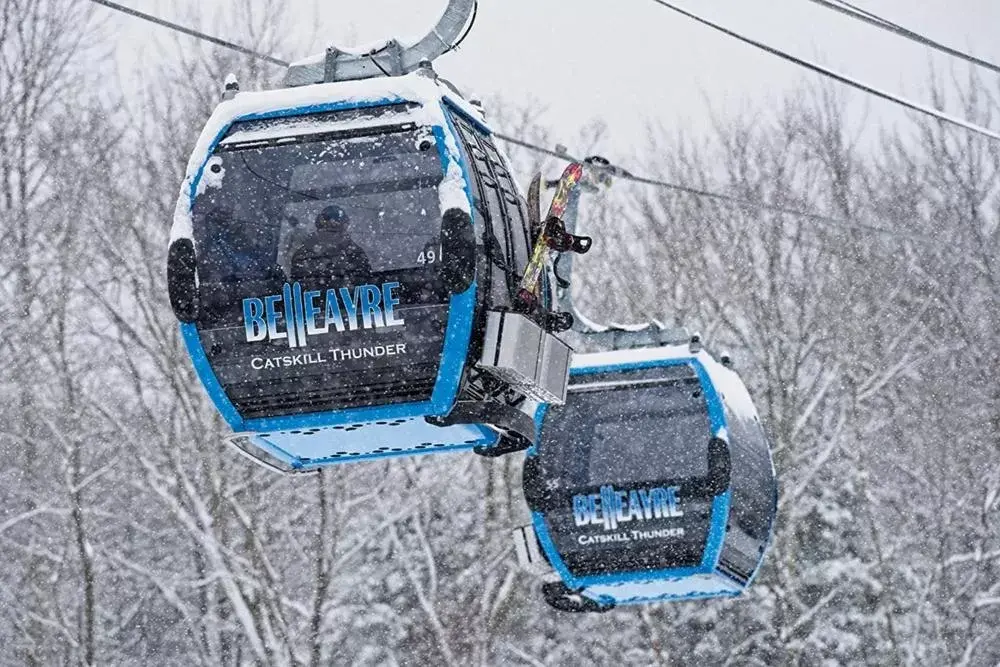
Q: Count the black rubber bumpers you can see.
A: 4